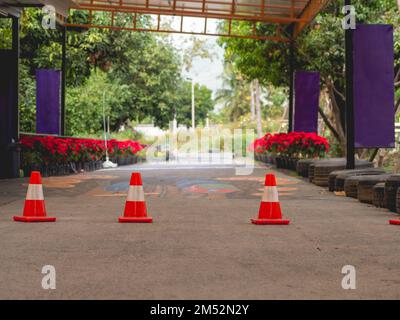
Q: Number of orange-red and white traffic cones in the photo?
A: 3